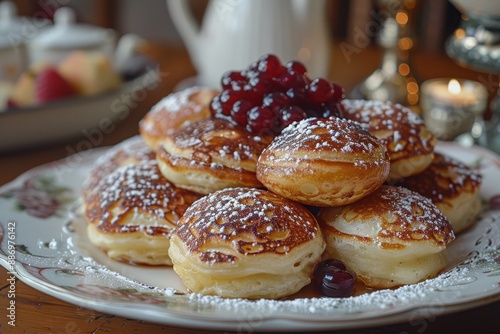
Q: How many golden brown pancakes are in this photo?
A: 9